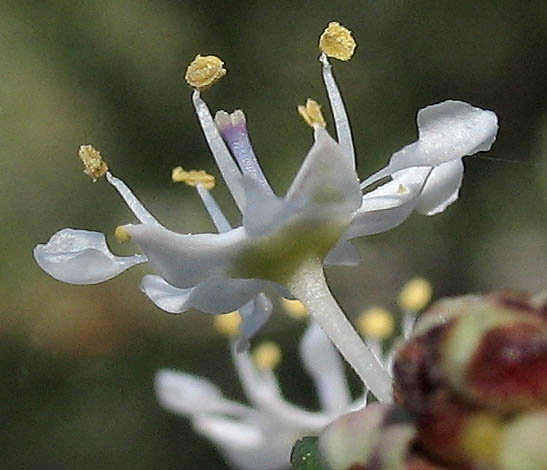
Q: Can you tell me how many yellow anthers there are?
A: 11